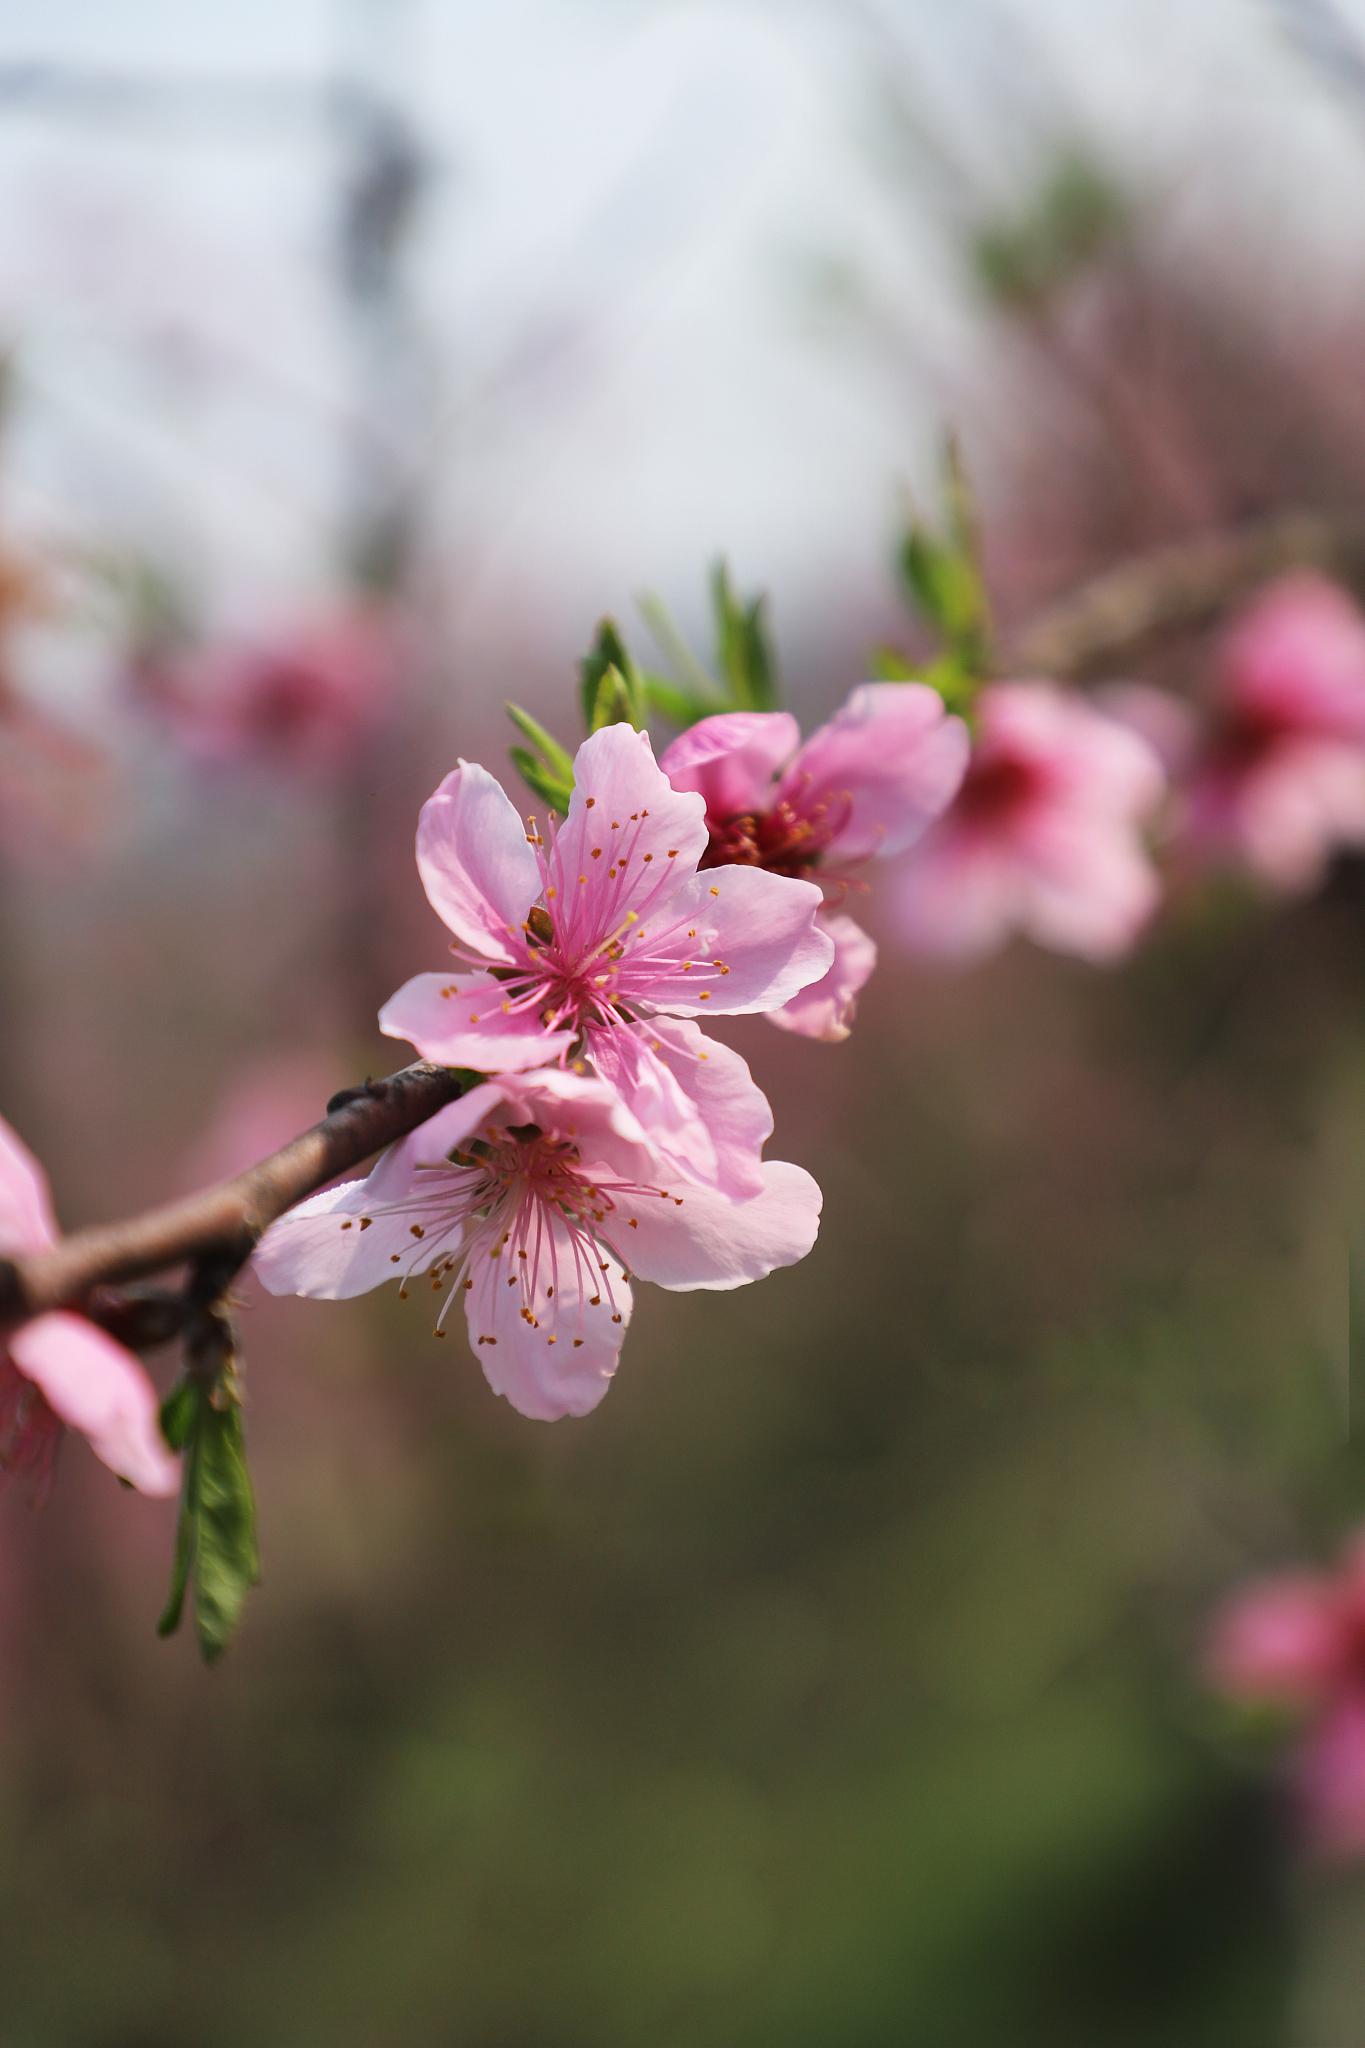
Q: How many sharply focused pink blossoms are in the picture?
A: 2